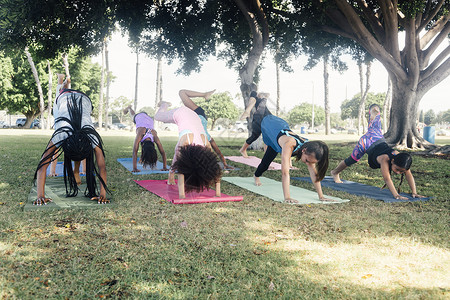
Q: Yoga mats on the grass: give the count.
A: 8